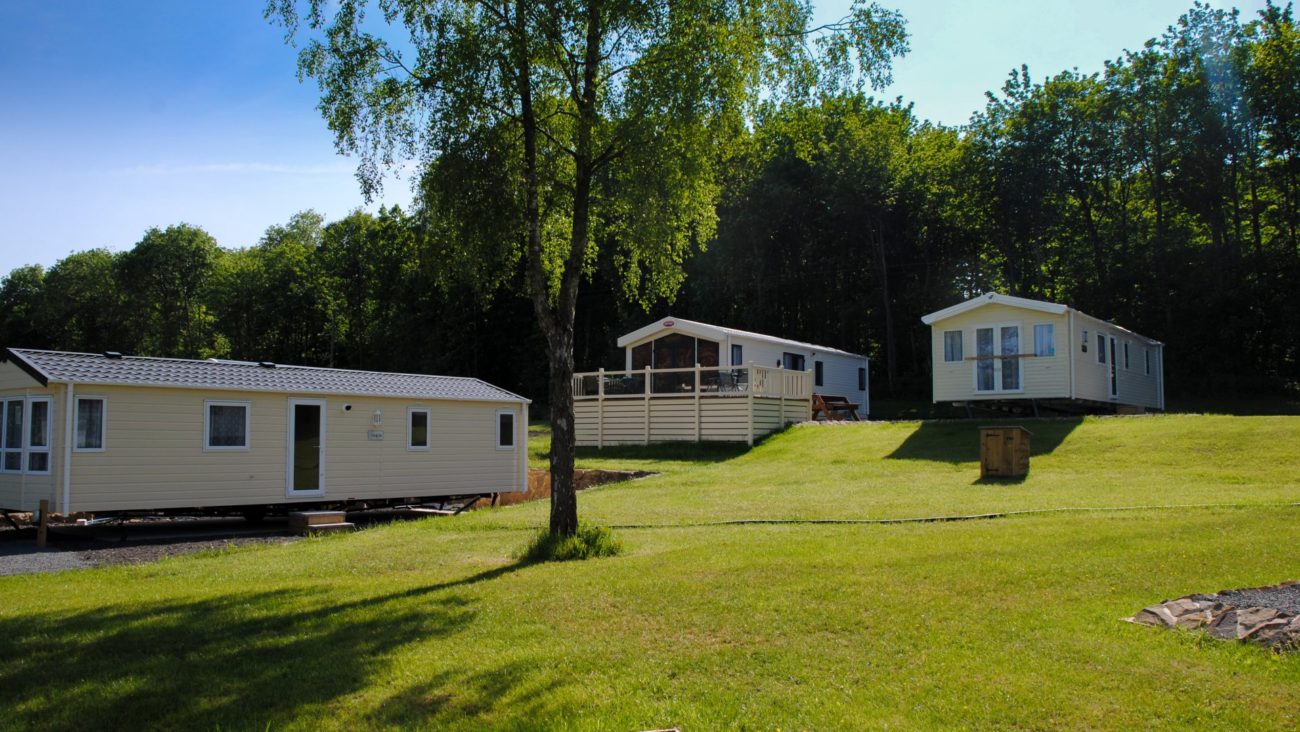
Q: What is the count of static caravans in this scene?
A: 3